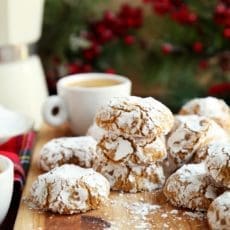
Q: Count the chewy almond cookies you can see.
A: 11